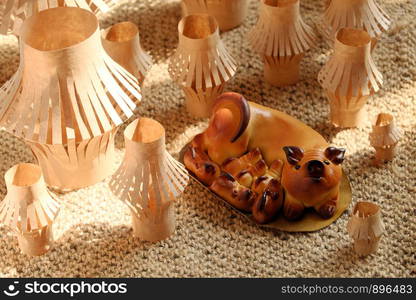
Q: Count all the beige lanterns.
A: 12